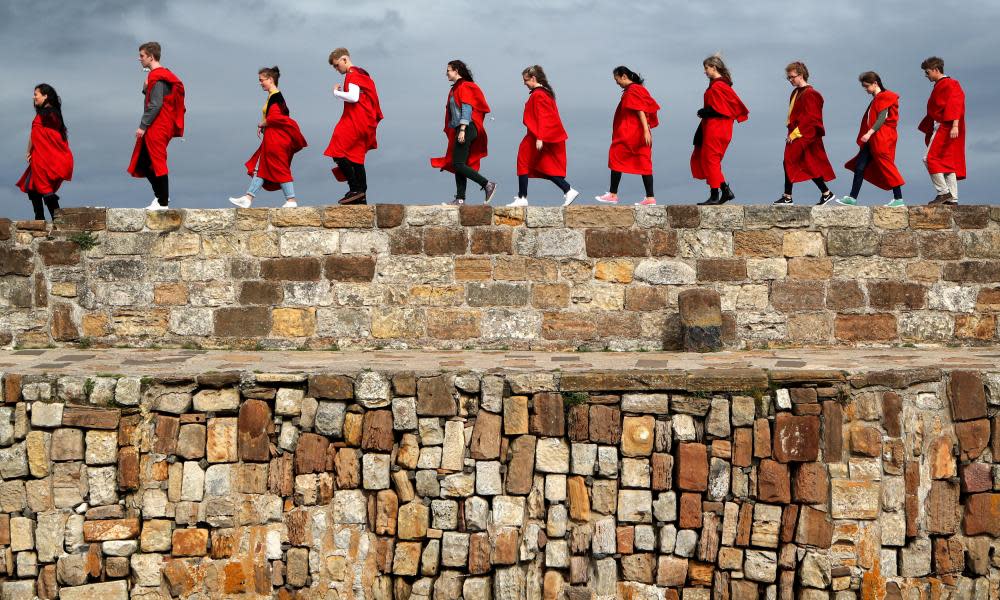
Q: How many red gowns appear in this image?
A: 11